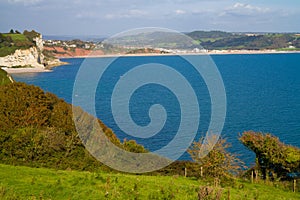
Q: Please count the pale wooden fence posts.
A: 5